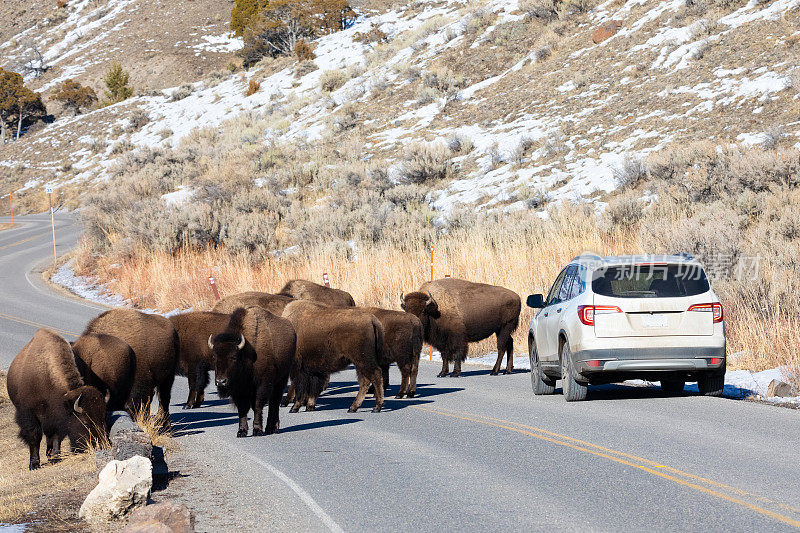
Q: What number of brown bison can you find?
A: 10